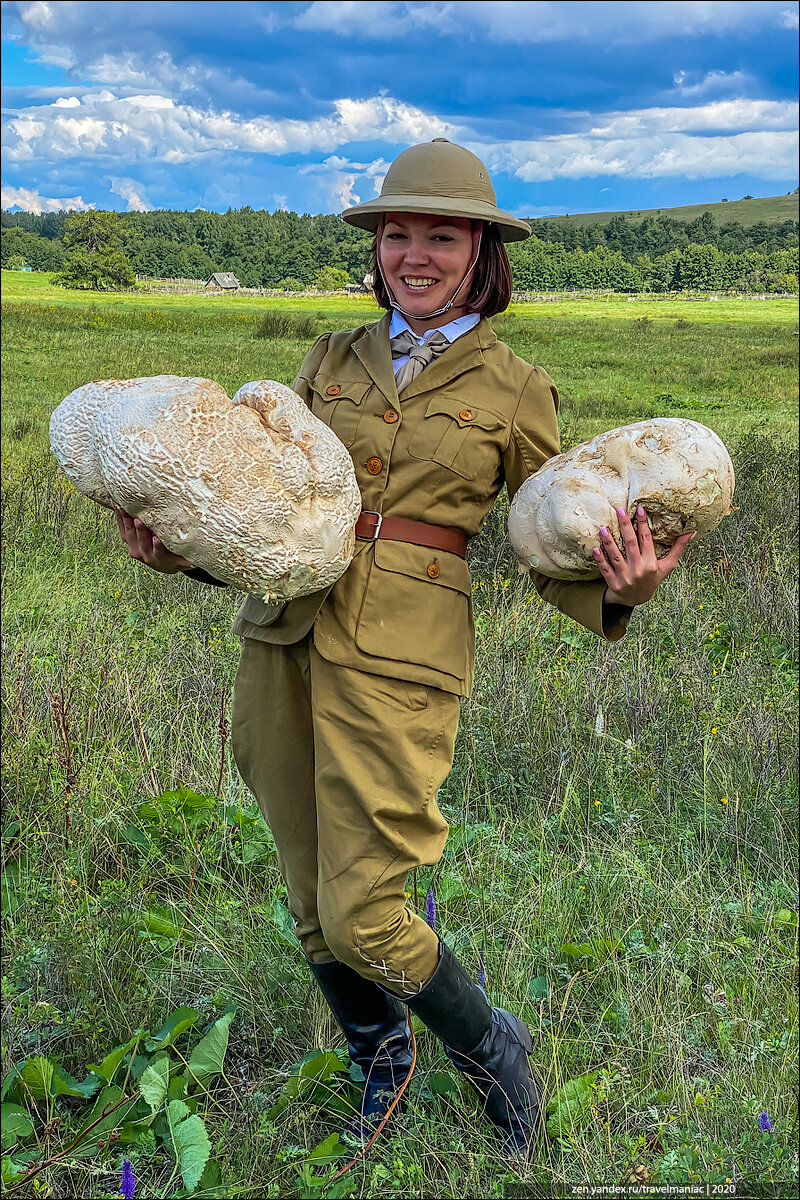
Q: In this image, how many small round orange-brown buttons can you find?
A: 5